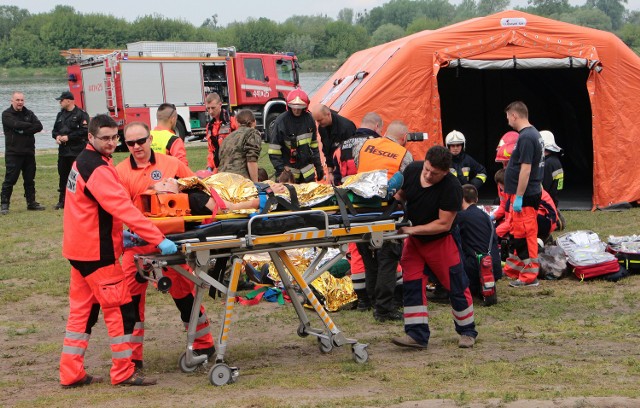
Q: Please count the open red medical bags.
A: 2